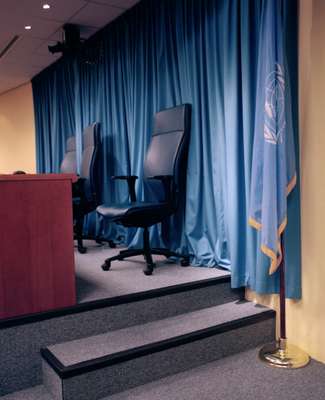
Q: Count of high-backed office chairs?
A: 3